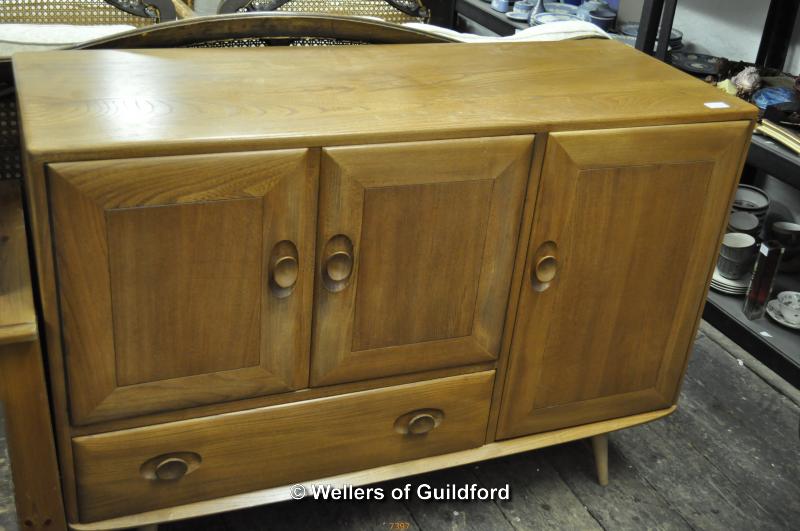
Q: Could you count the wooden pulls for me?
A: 5